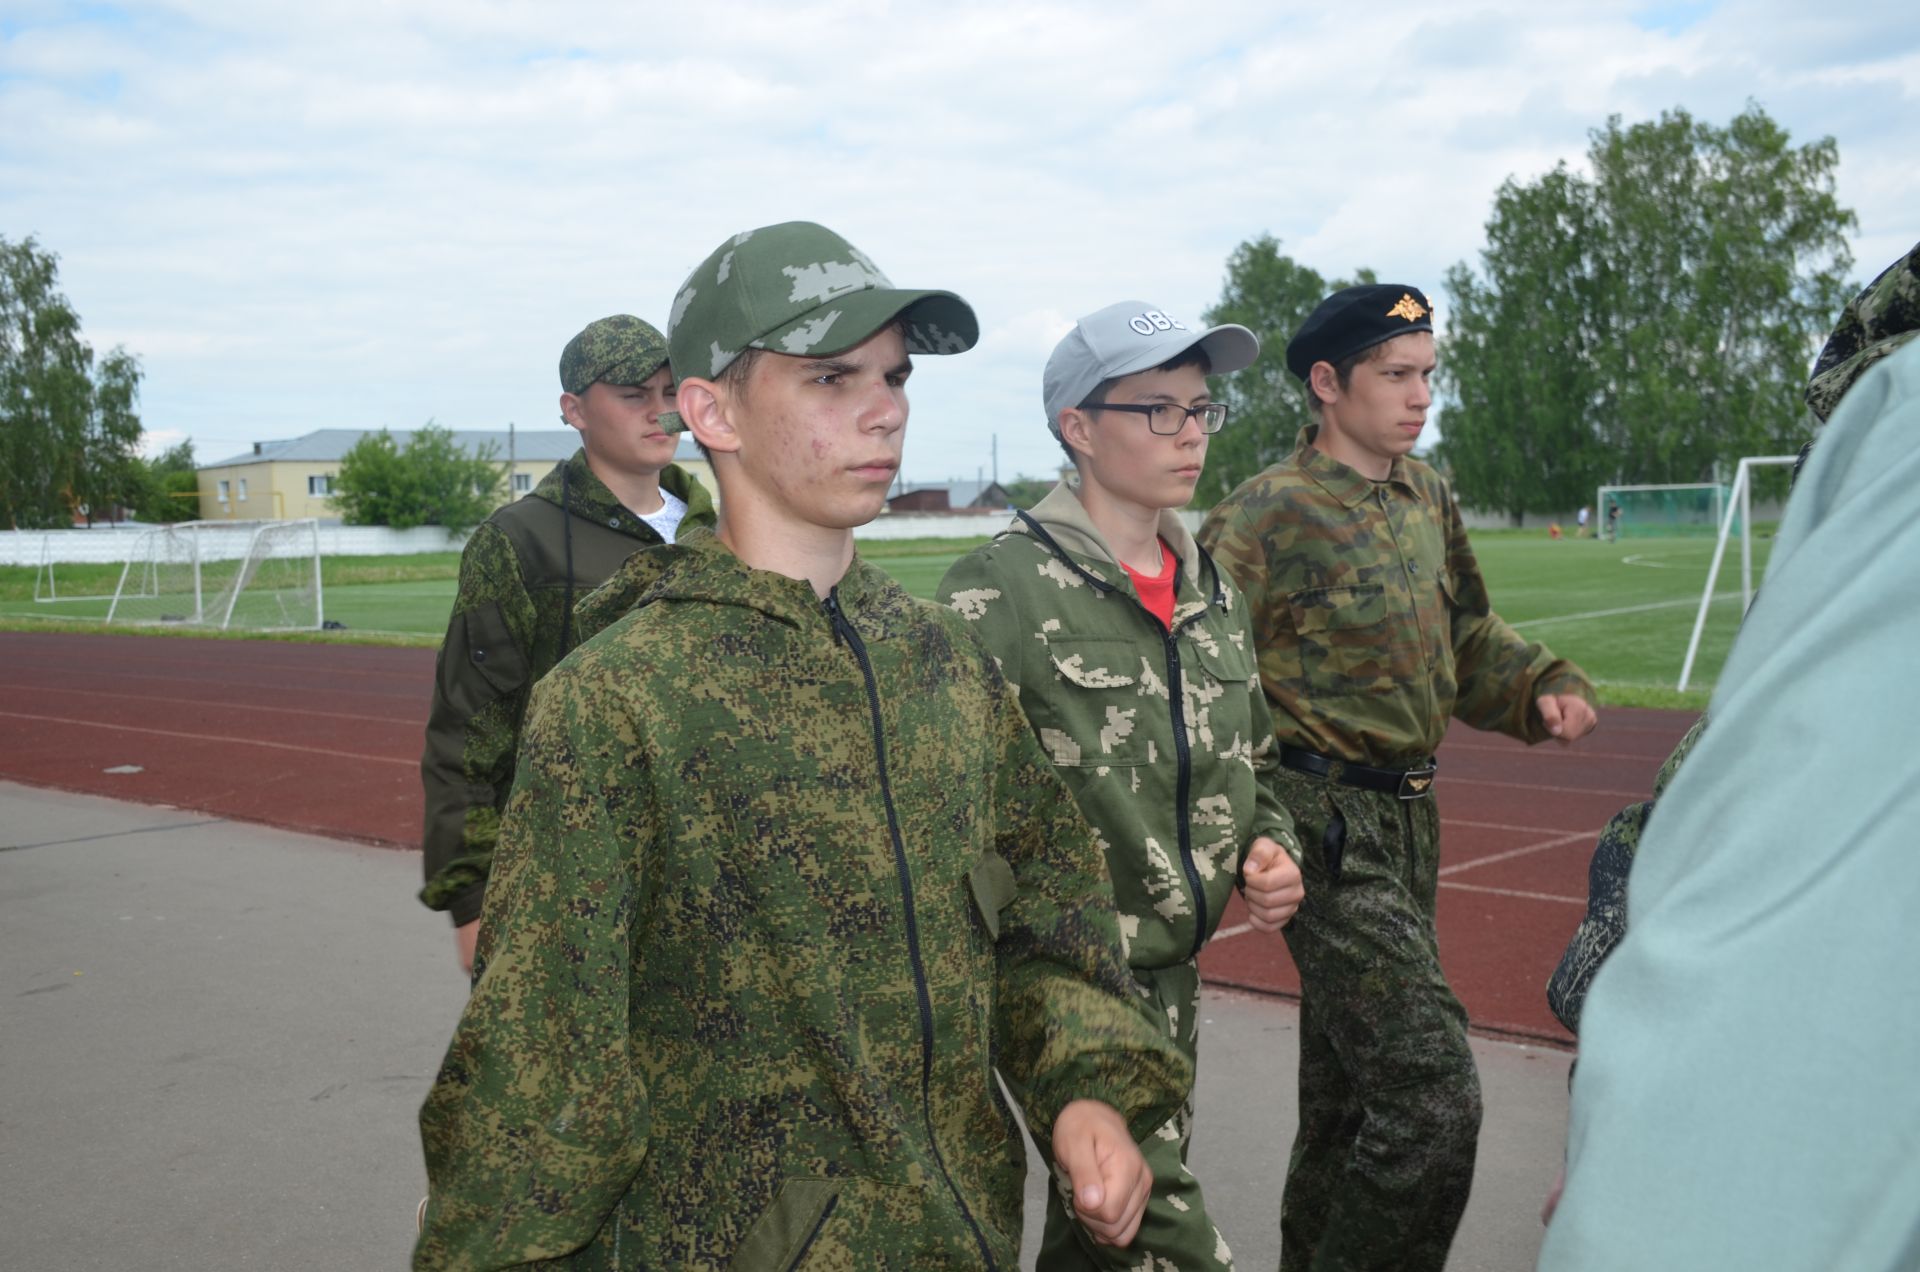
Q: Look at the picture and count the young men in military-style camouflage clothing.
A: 4